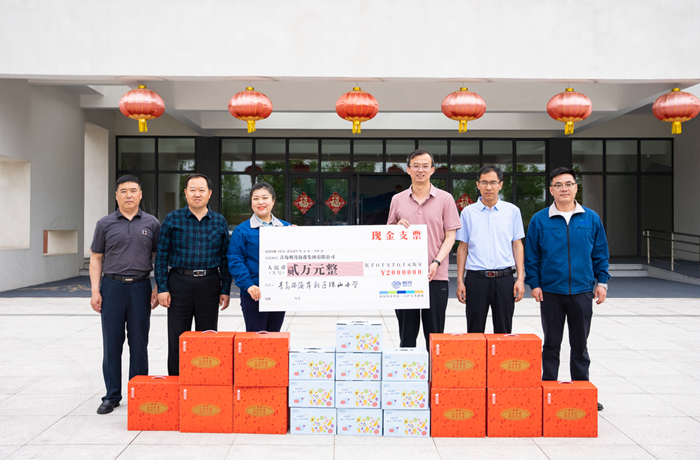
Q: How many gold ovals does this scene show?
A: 10